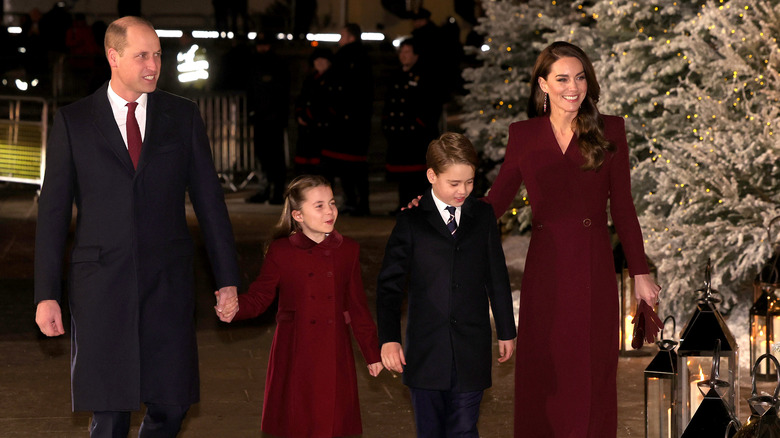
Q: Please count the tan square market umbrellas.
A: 0